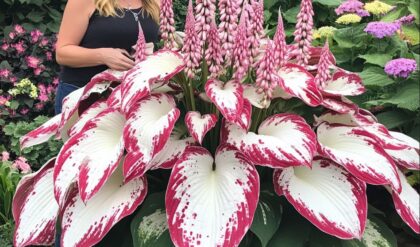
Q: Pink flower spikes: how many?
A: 12